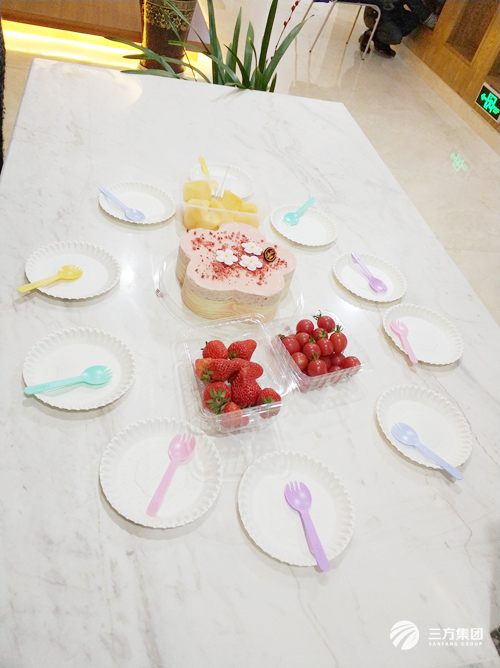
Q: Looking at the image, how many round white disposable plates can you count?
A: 10